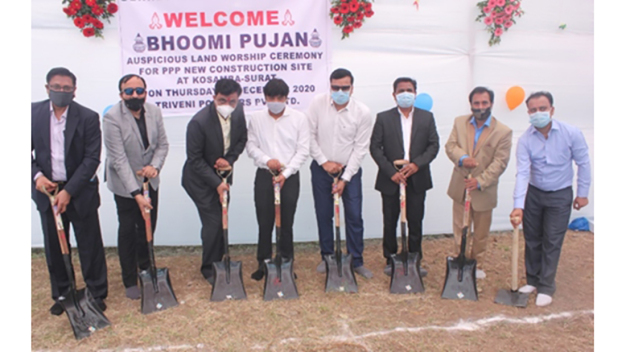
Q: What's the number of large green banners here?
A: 0